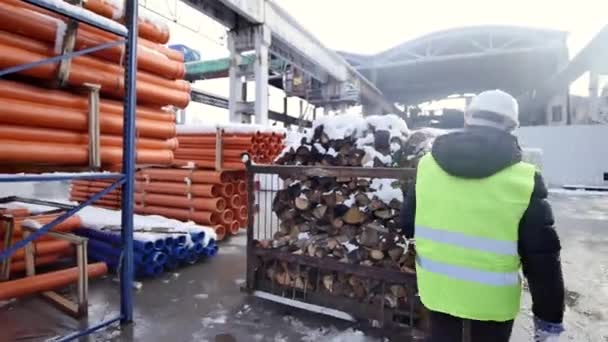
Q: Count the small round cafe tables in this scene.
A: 0